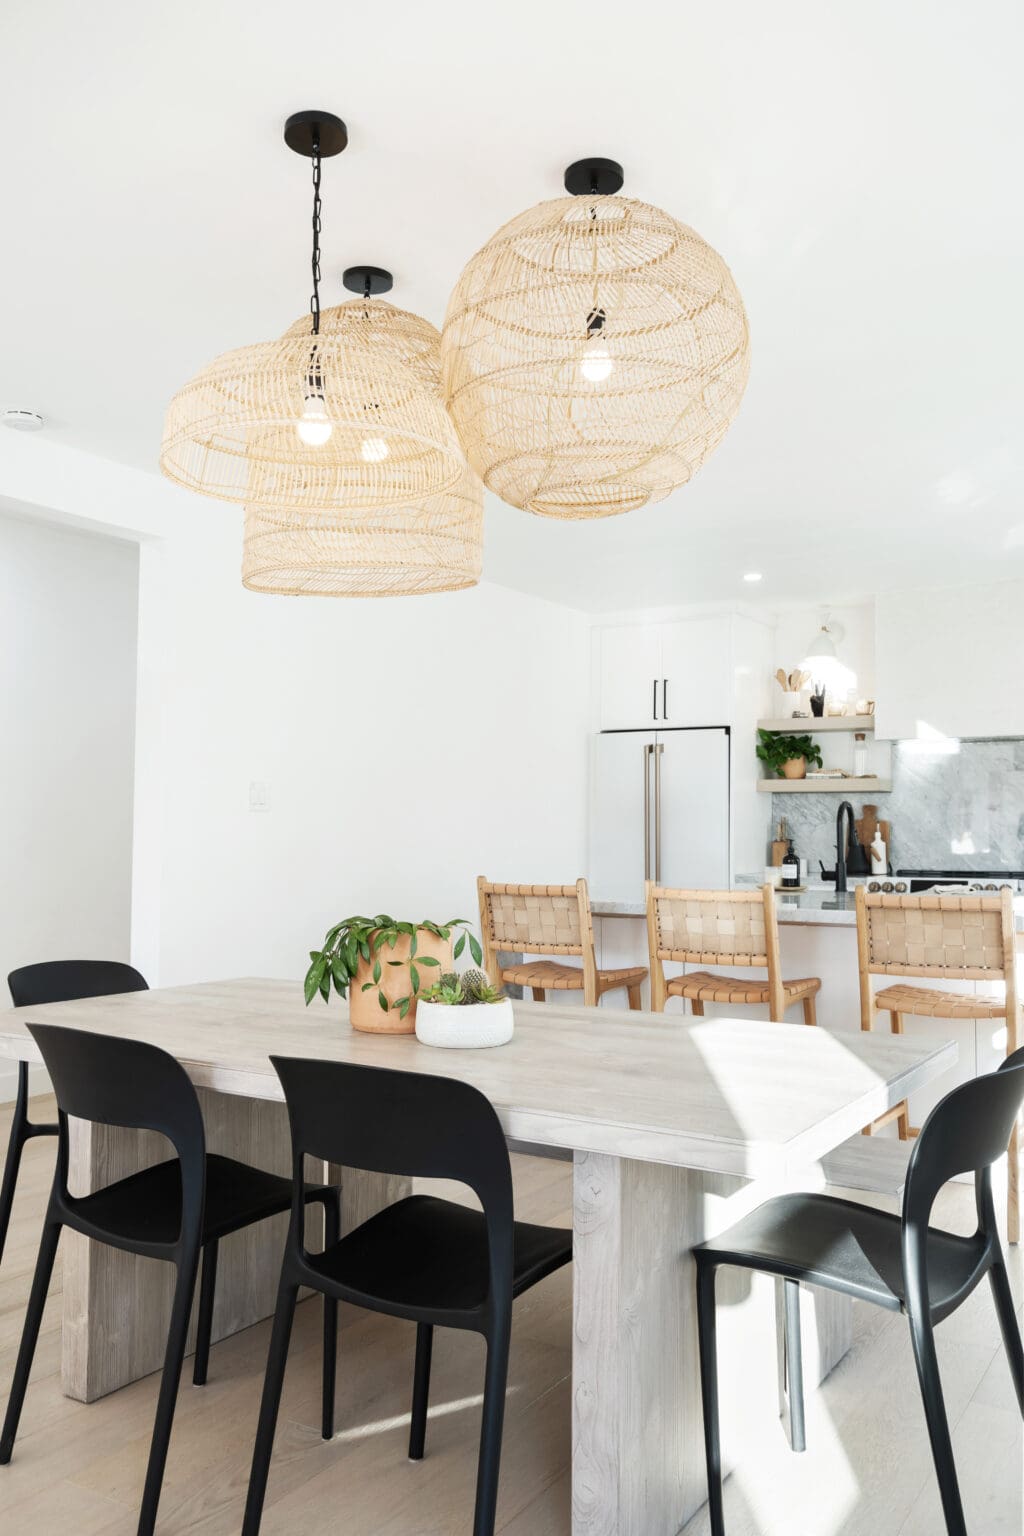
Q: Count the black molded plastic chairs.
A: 4